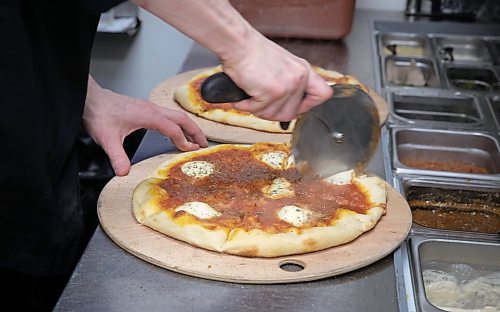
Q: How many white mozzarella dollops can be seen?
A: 6